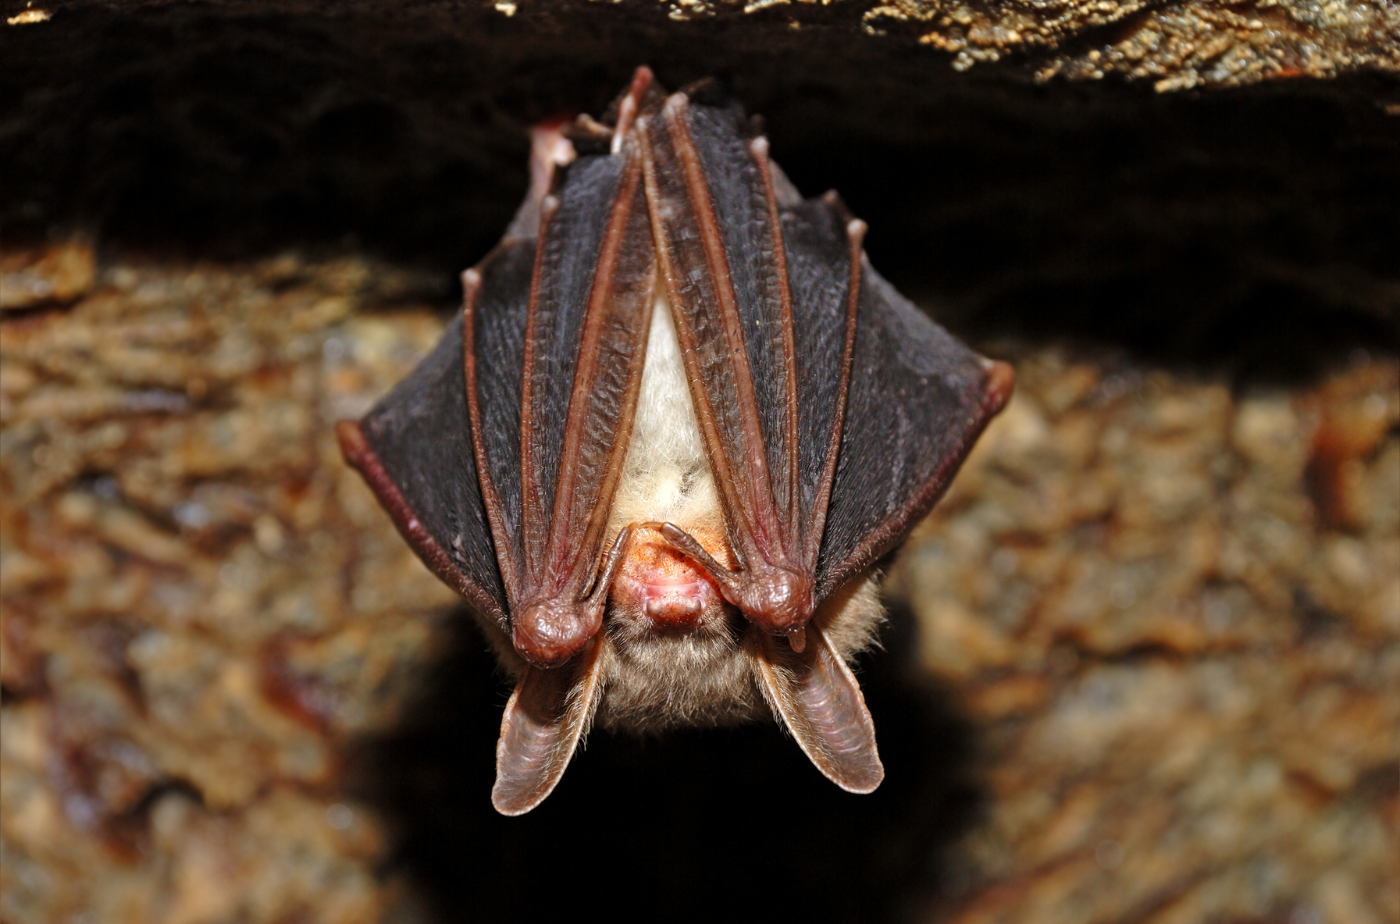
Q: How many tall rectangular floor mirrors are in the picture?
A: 0